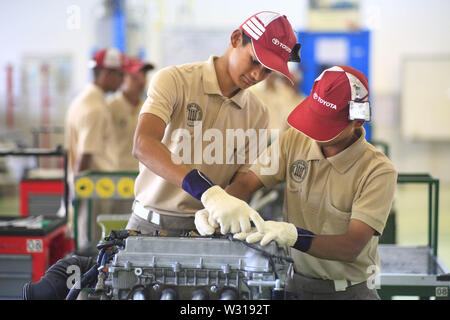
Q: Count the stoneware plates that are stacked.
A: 0